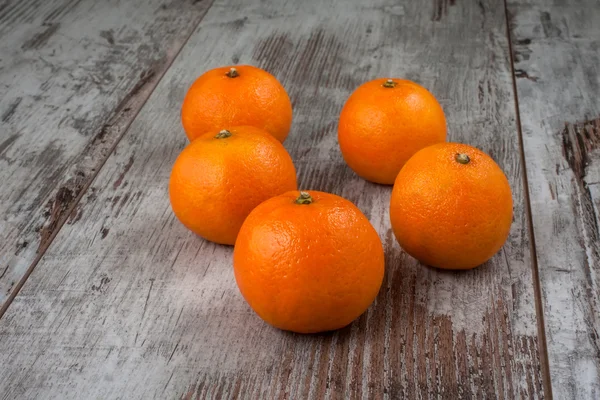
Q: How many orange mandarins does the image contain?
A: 5